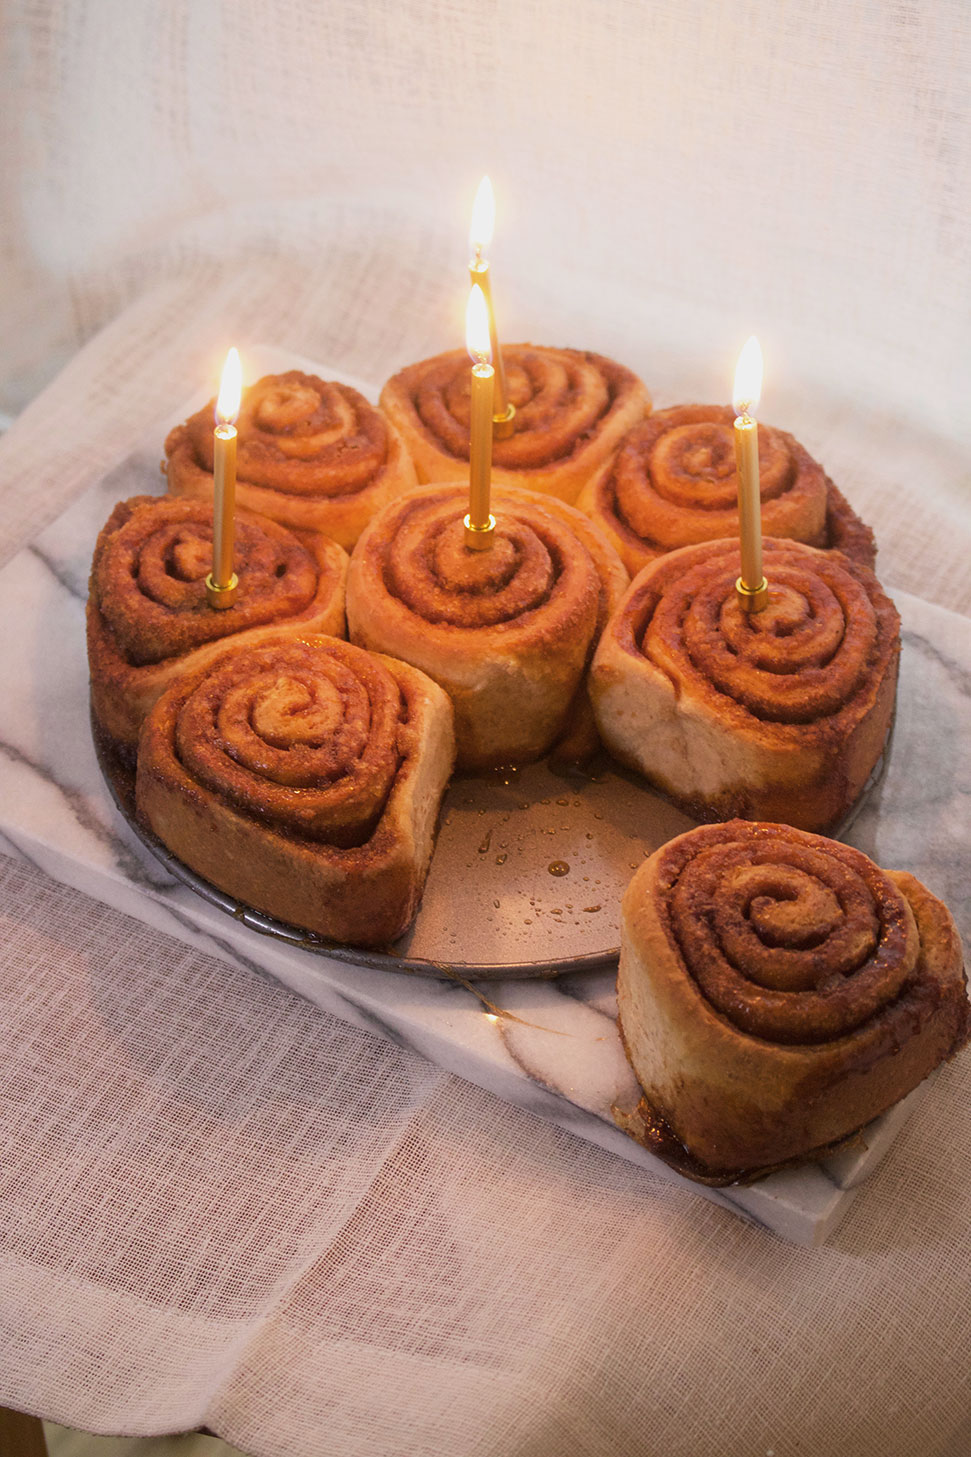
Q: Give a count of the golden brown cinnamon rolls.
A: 8